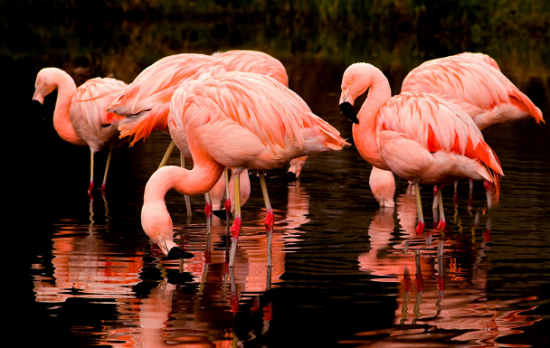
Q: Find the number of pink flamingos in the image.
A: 6